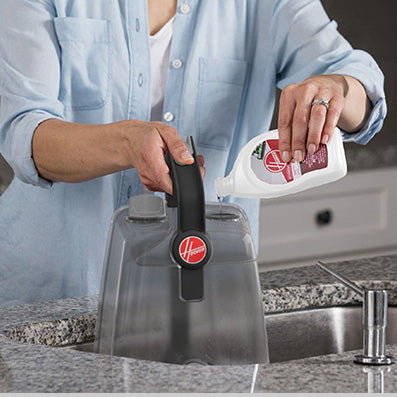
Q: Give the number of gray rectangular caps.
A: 1